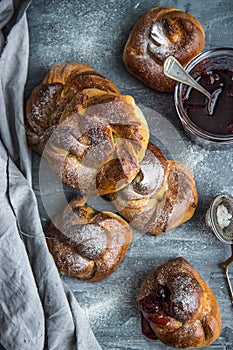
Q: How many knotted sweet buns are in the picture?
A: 6